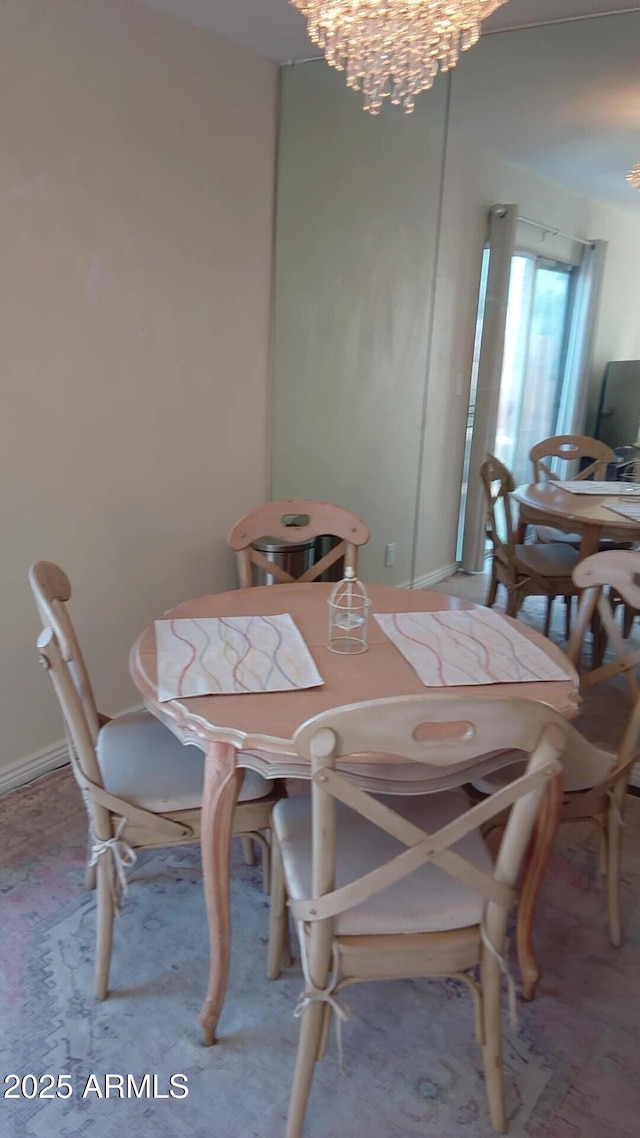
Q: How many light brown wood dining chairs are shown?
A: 4